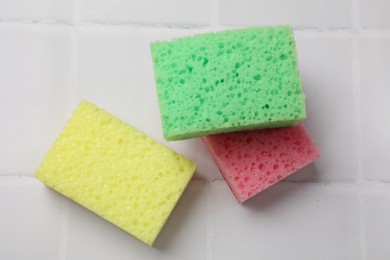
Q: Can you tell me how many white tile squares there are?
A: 12